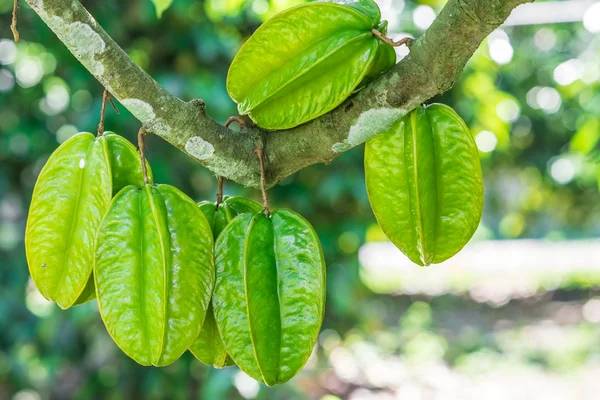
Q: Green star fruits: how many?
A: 6